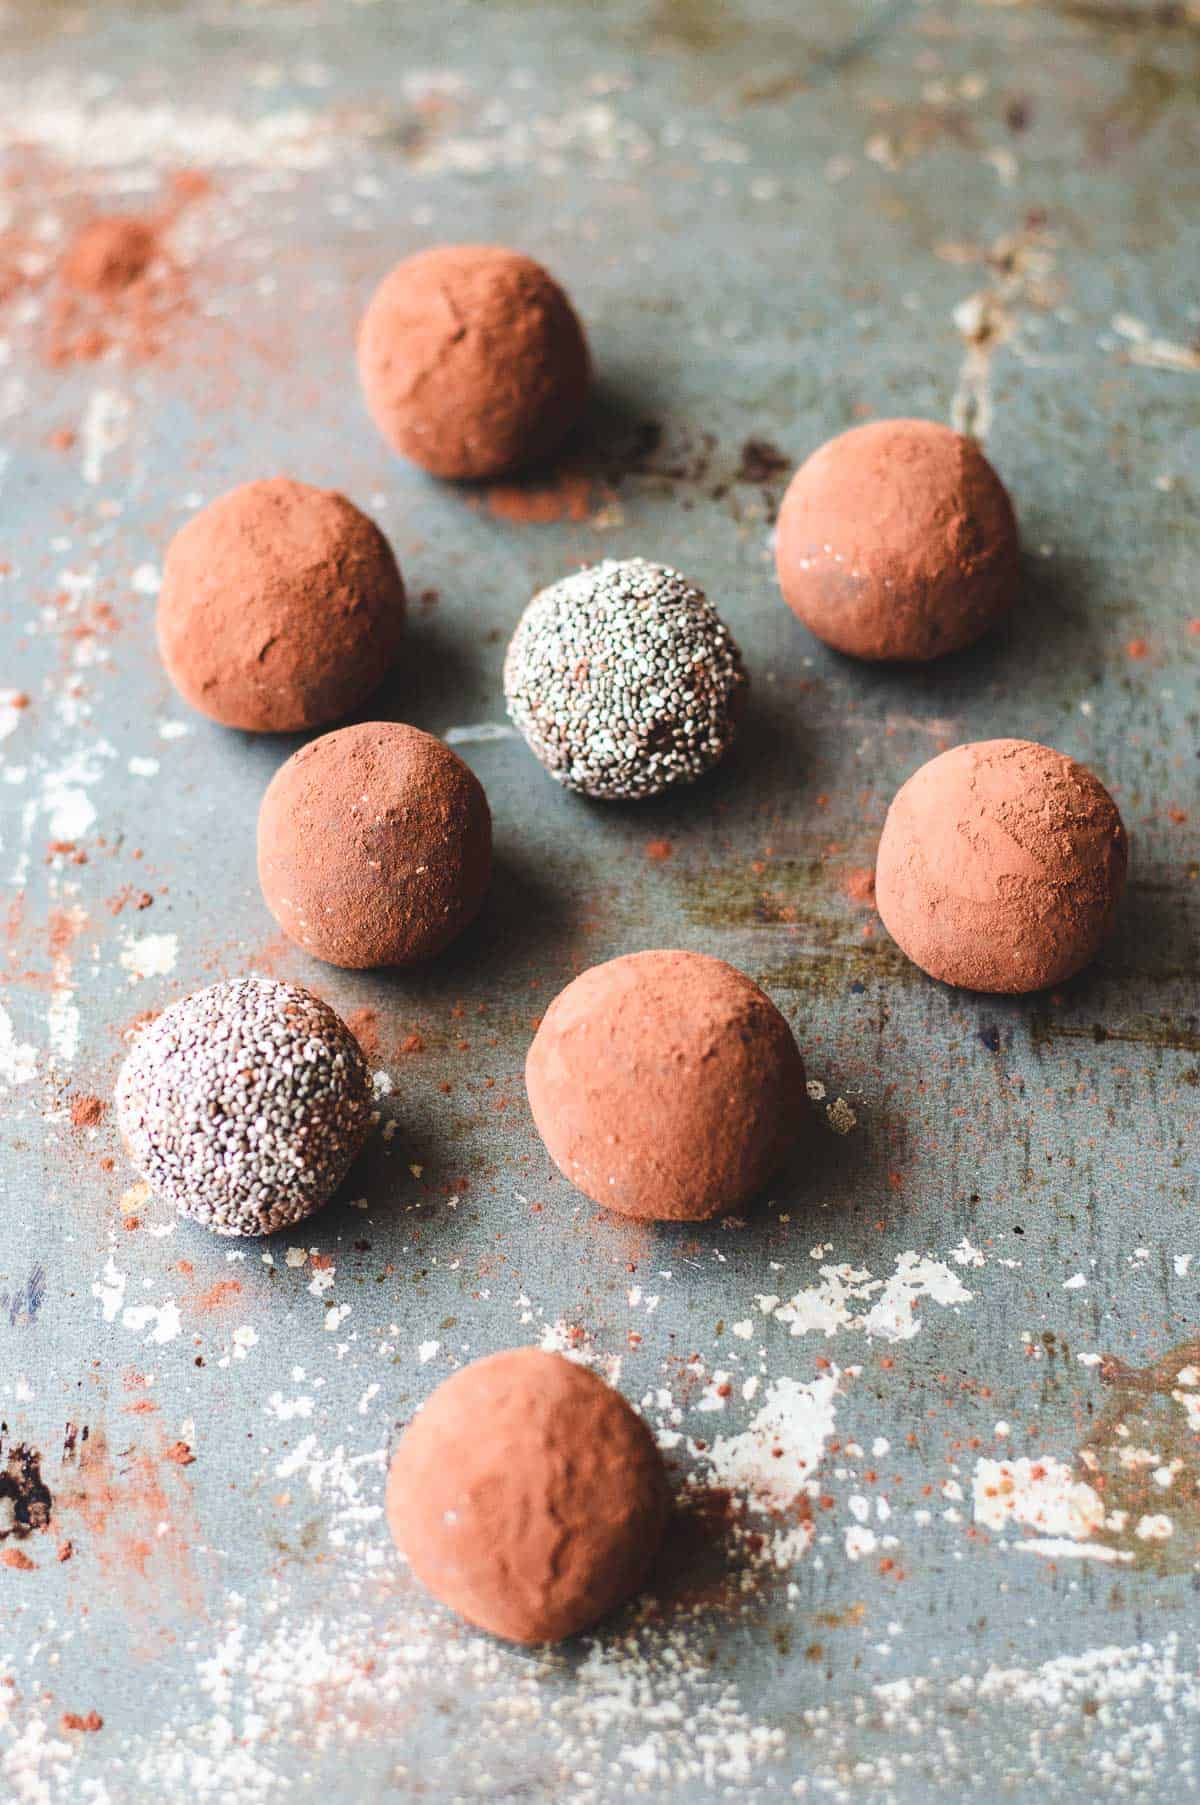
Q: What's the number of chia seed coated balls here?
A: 2